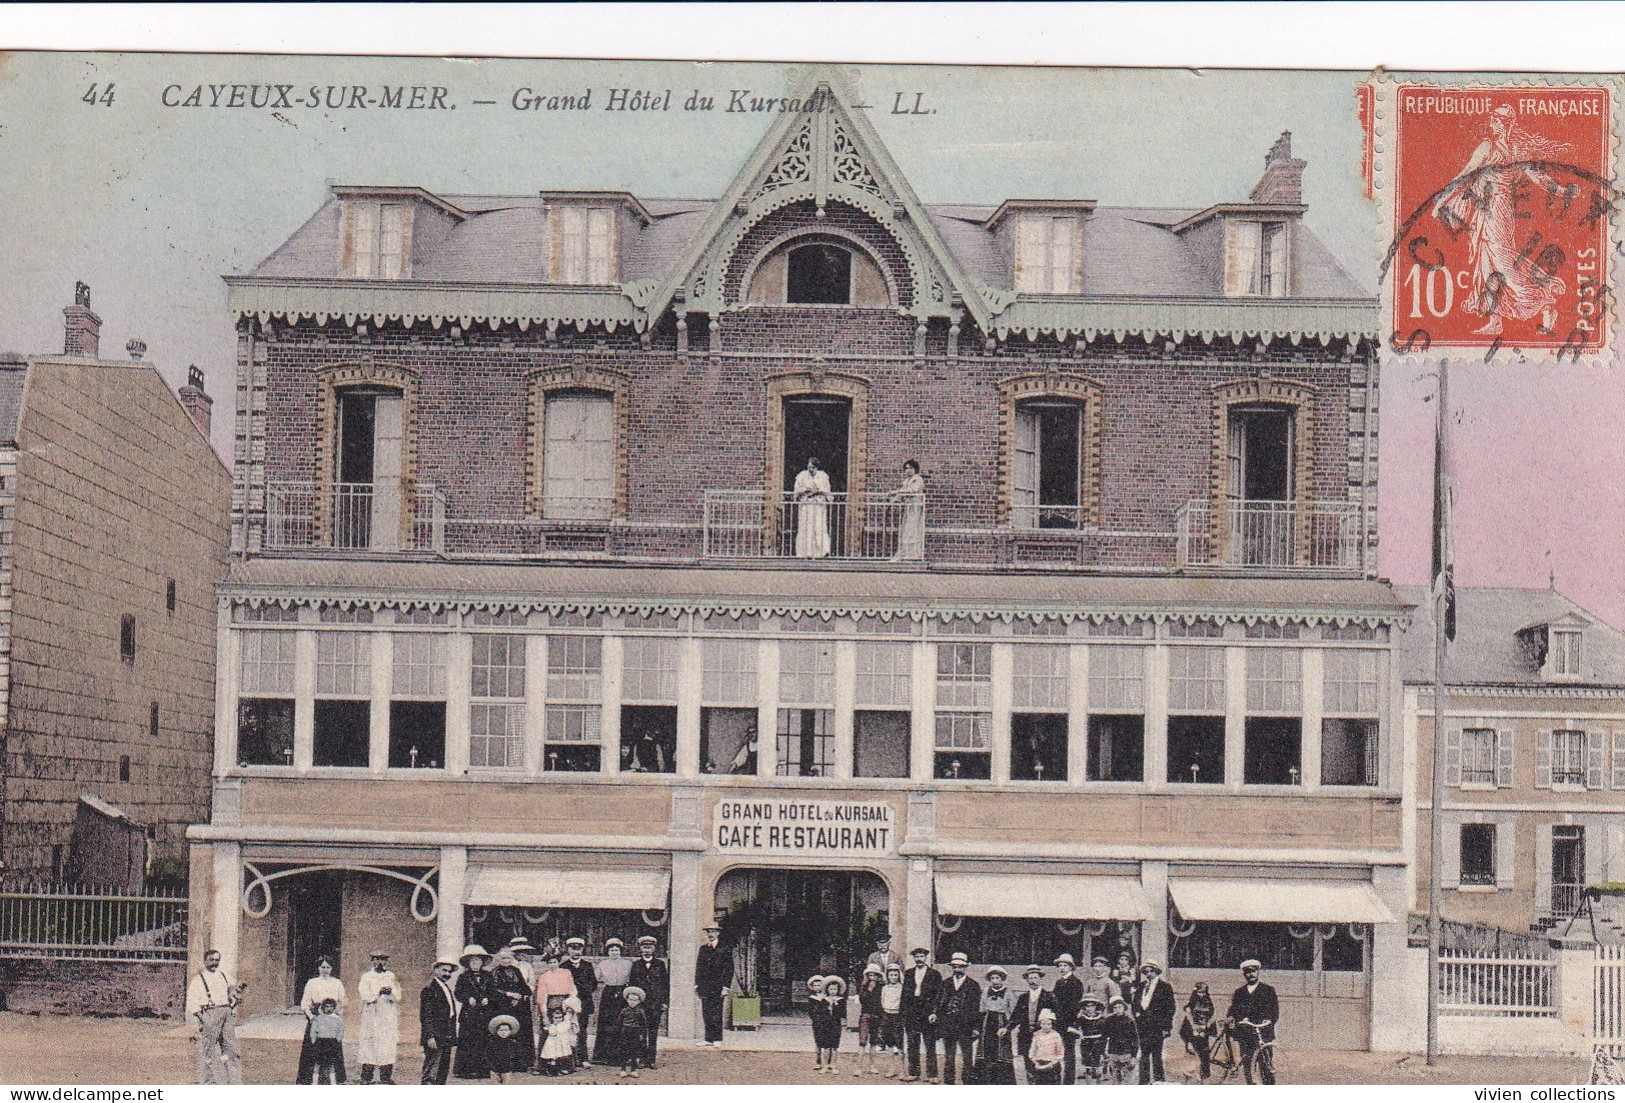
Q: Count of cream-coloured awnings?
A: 3